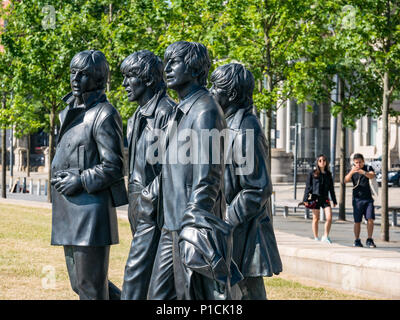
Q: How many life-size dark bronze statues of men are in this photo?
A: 4